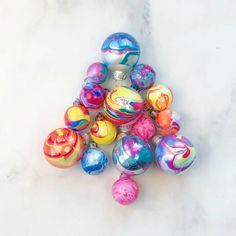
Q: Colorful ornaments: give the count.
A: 15